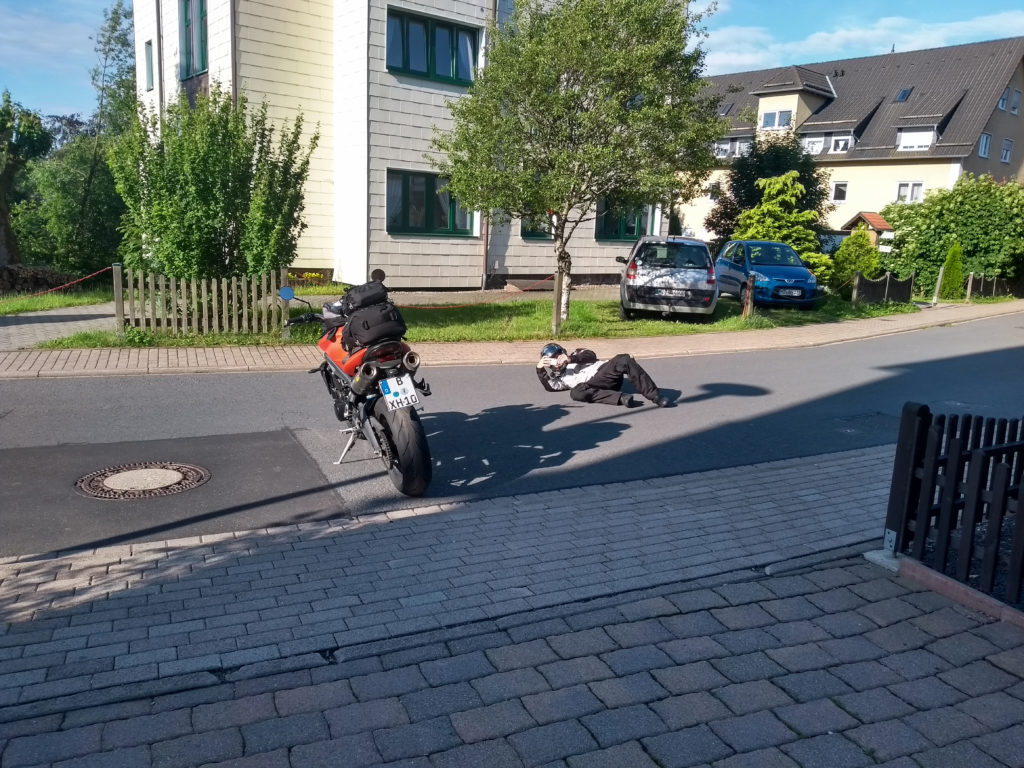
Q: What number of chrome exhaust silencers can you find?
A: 2